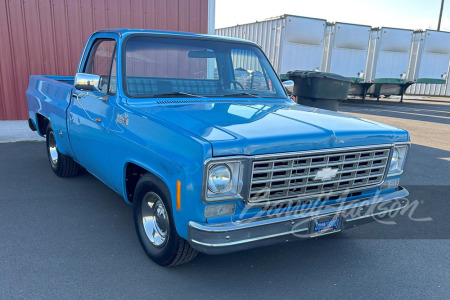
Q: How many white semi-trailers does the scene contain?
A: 4